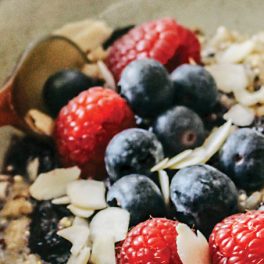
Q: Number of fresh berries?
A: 12